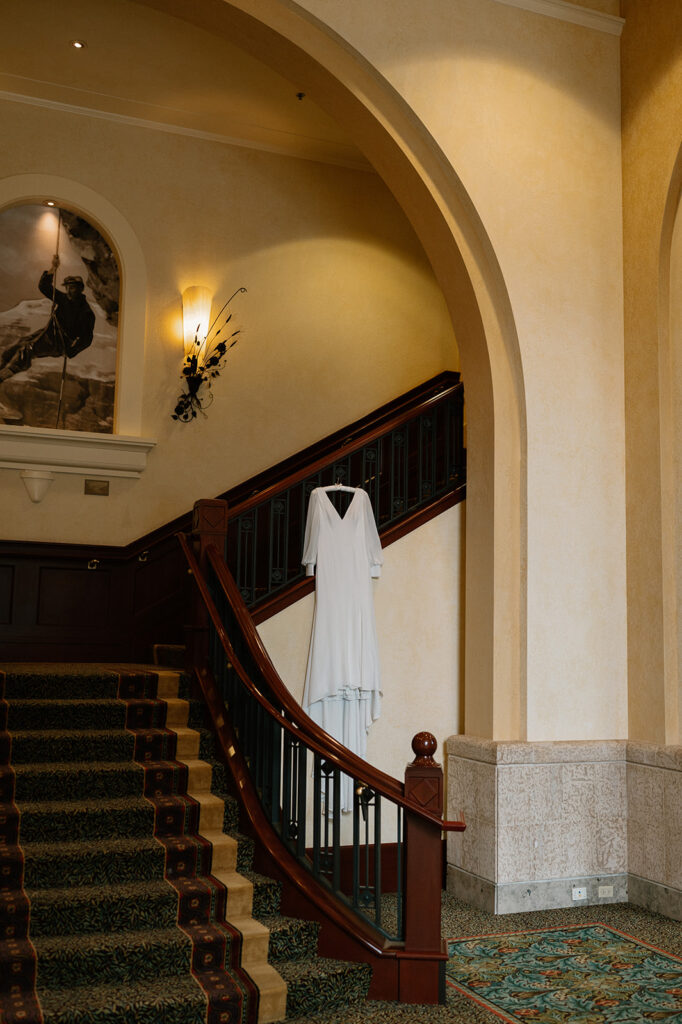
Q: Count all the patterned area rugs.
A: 1